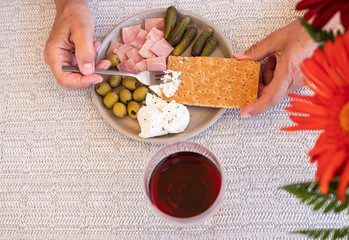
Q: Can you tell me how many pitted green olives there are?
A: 9